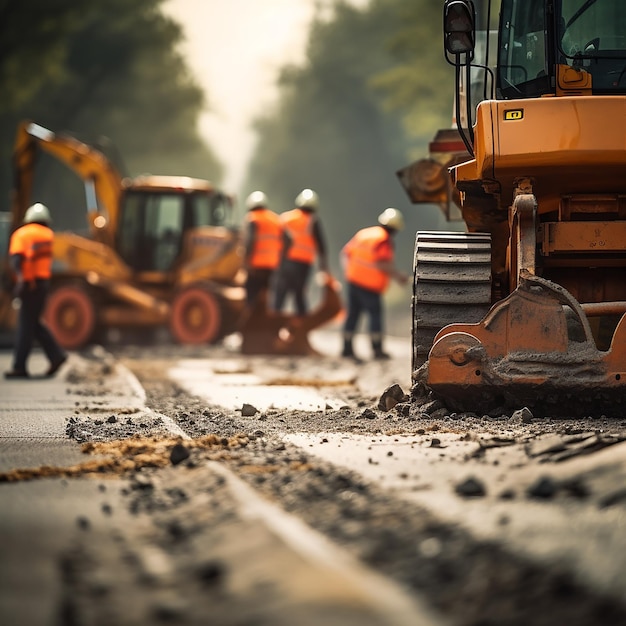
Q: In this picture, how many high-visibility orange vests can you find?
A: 4